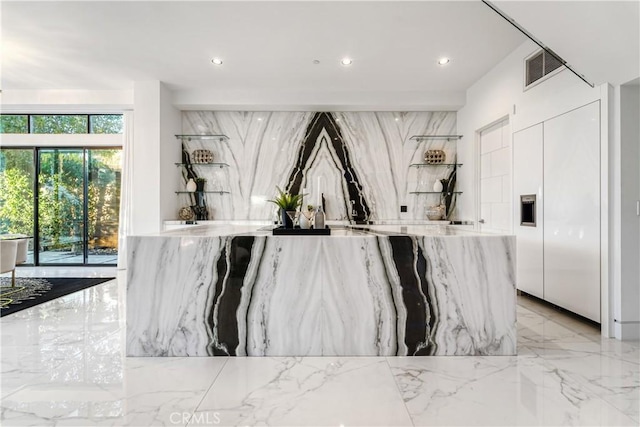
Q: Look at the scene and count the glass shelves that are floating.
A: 6